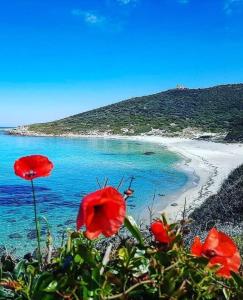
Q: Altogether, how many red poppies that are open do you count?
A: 4